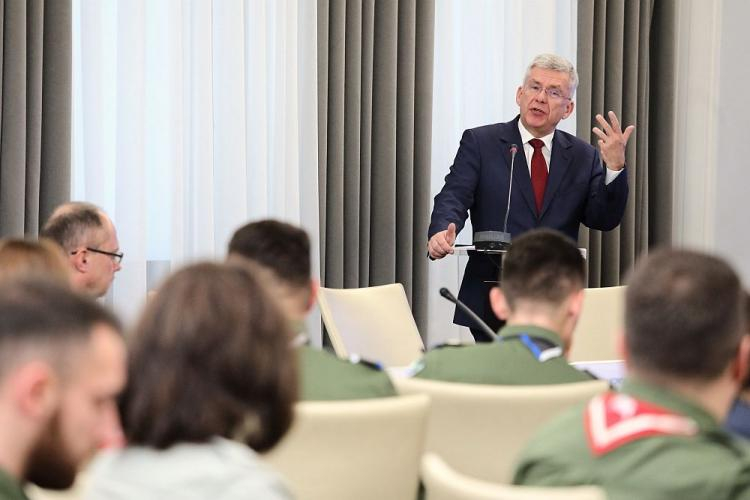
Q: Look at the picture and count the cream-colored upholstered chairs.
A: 5